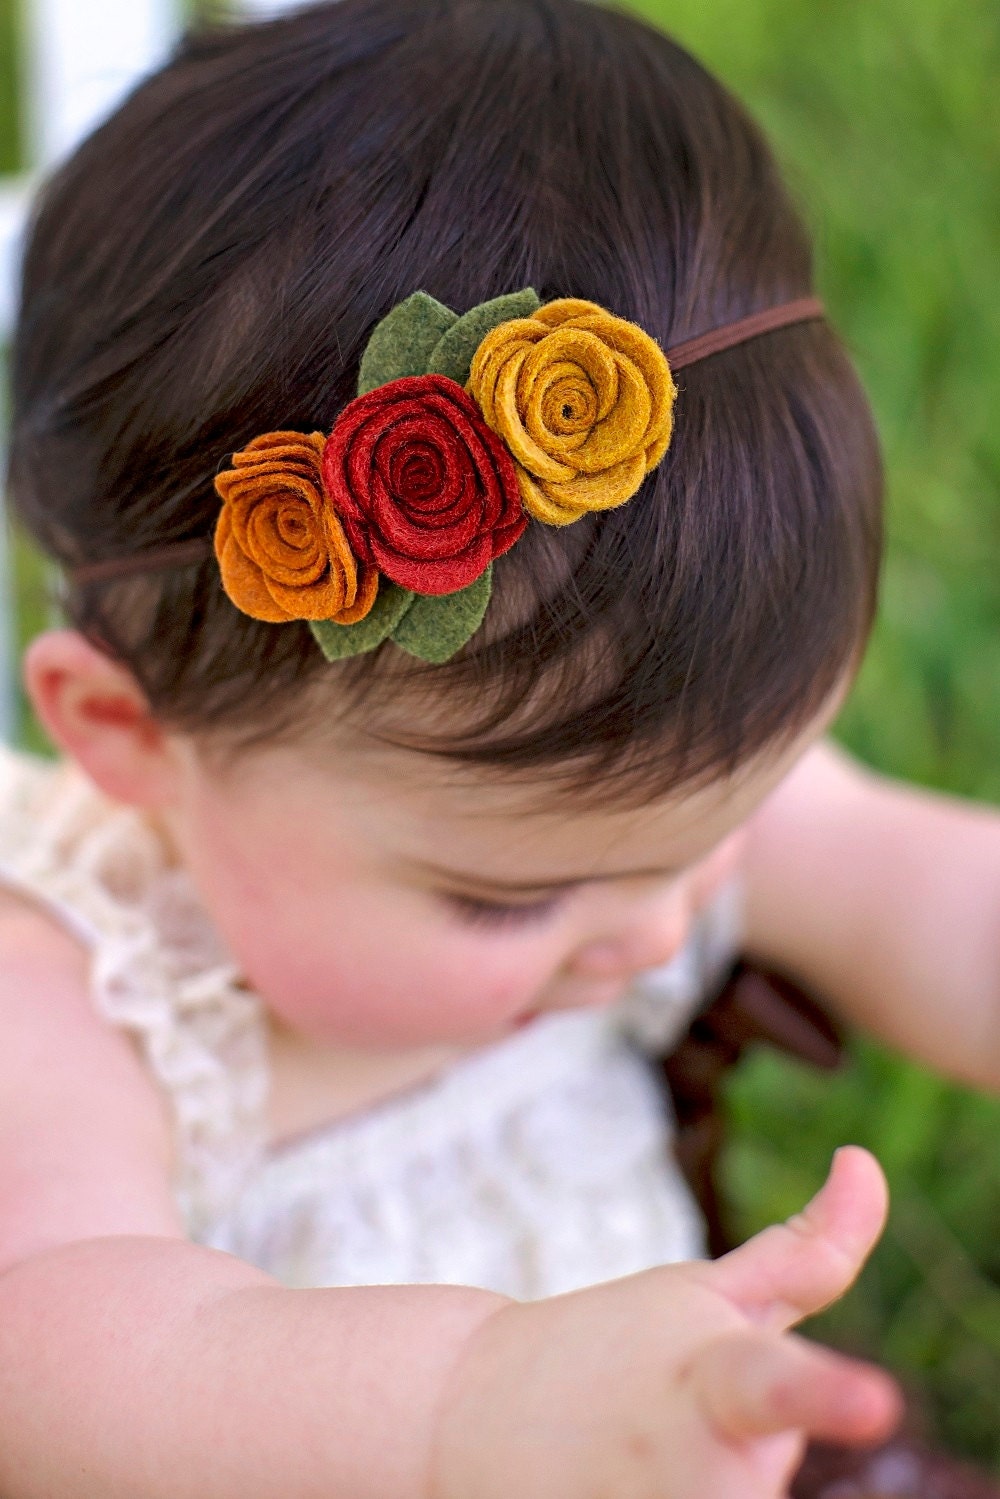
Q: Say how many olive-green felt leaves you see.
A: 4